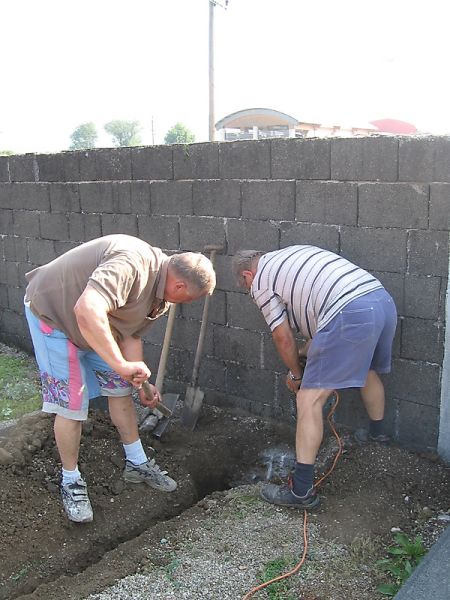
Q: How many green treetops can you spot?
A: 3